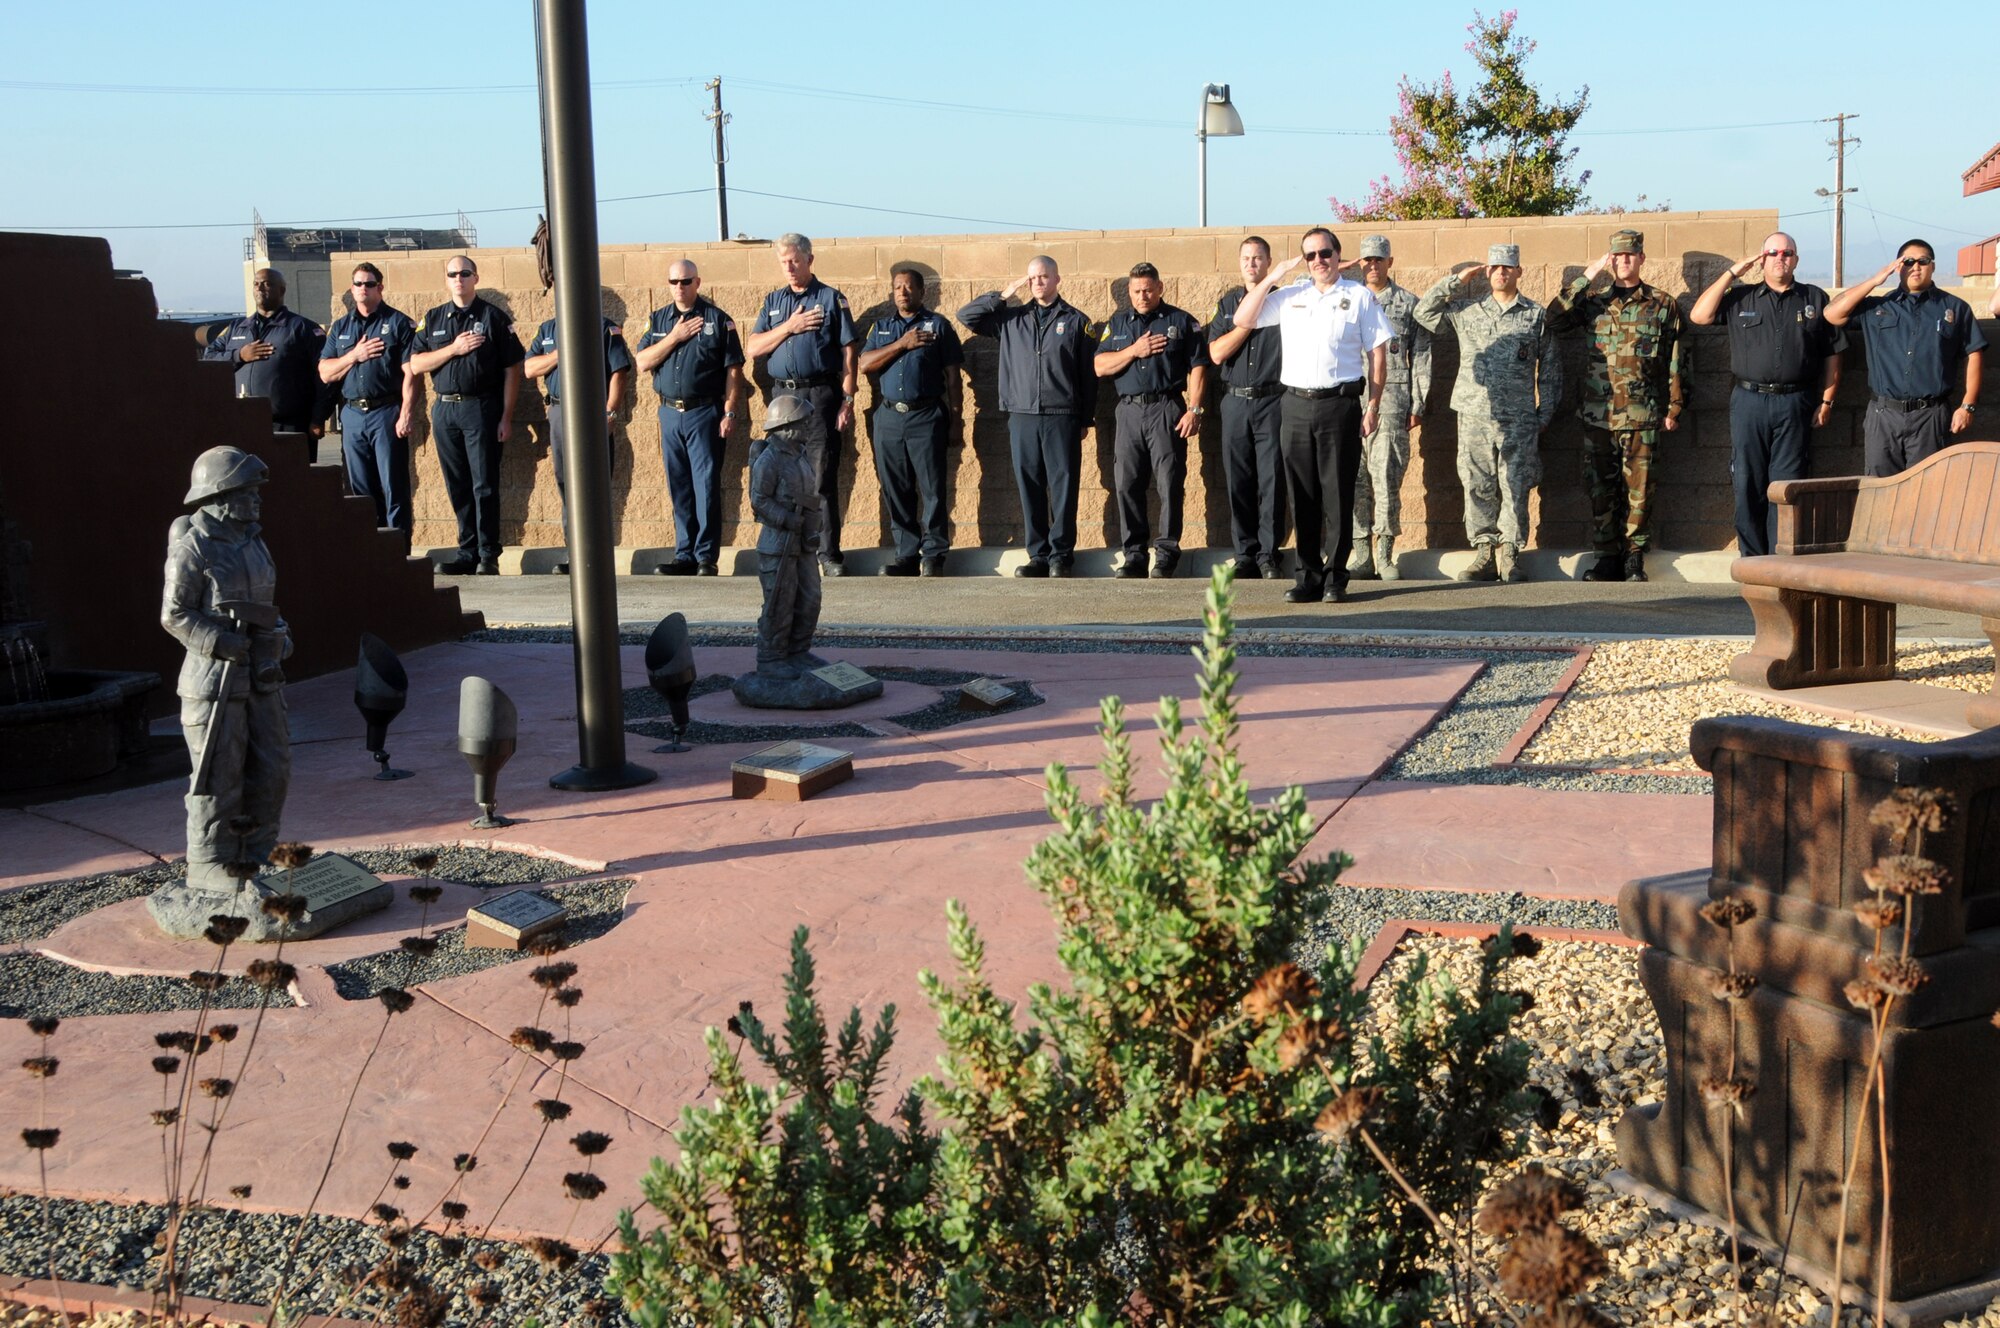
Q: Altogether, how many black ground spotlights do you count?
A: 3